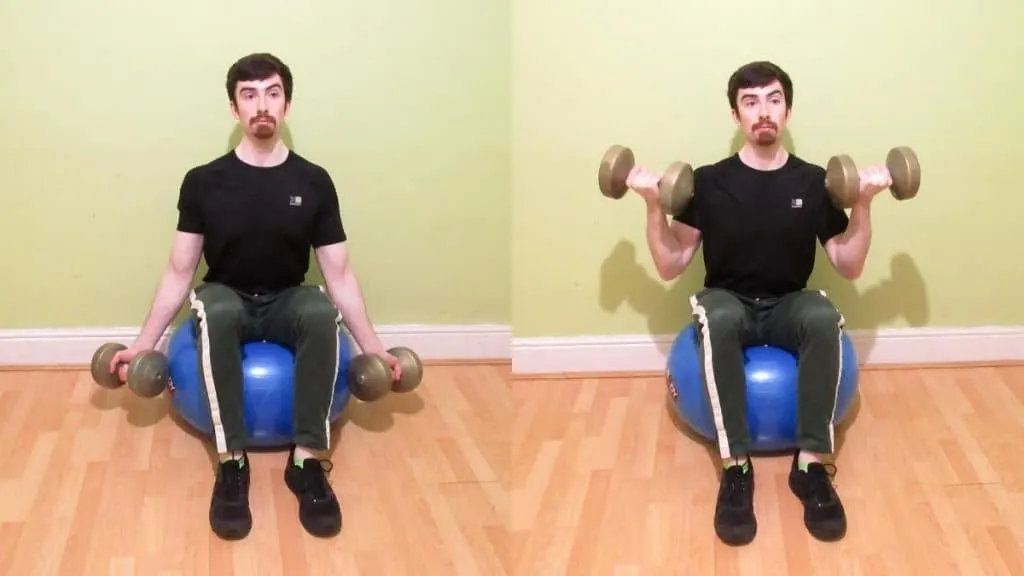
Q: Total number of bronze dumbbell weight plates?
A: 8